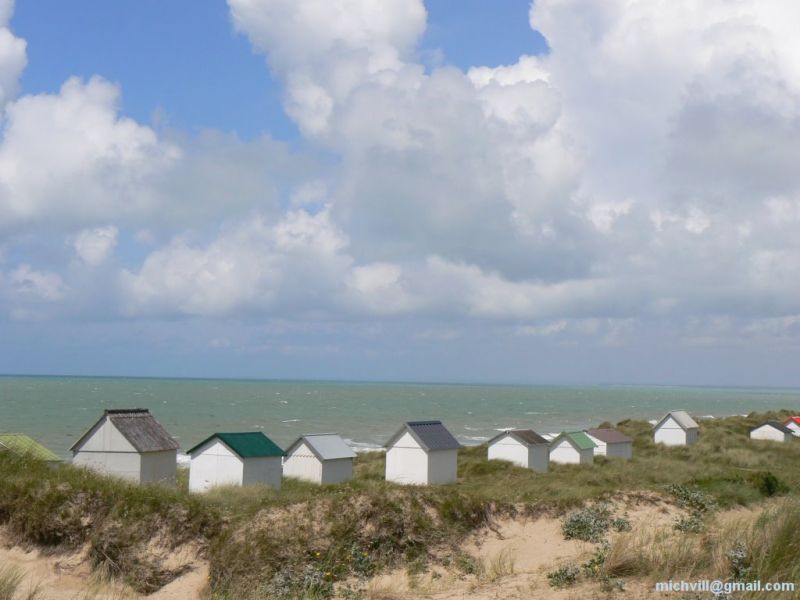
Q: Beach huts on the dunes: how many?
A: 11